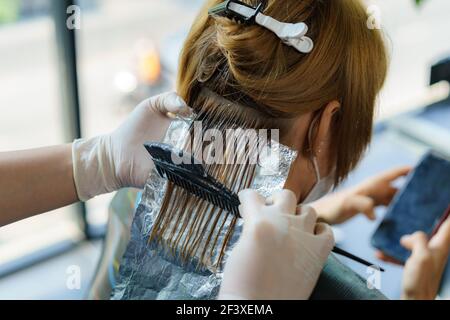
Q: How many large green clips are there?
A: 0